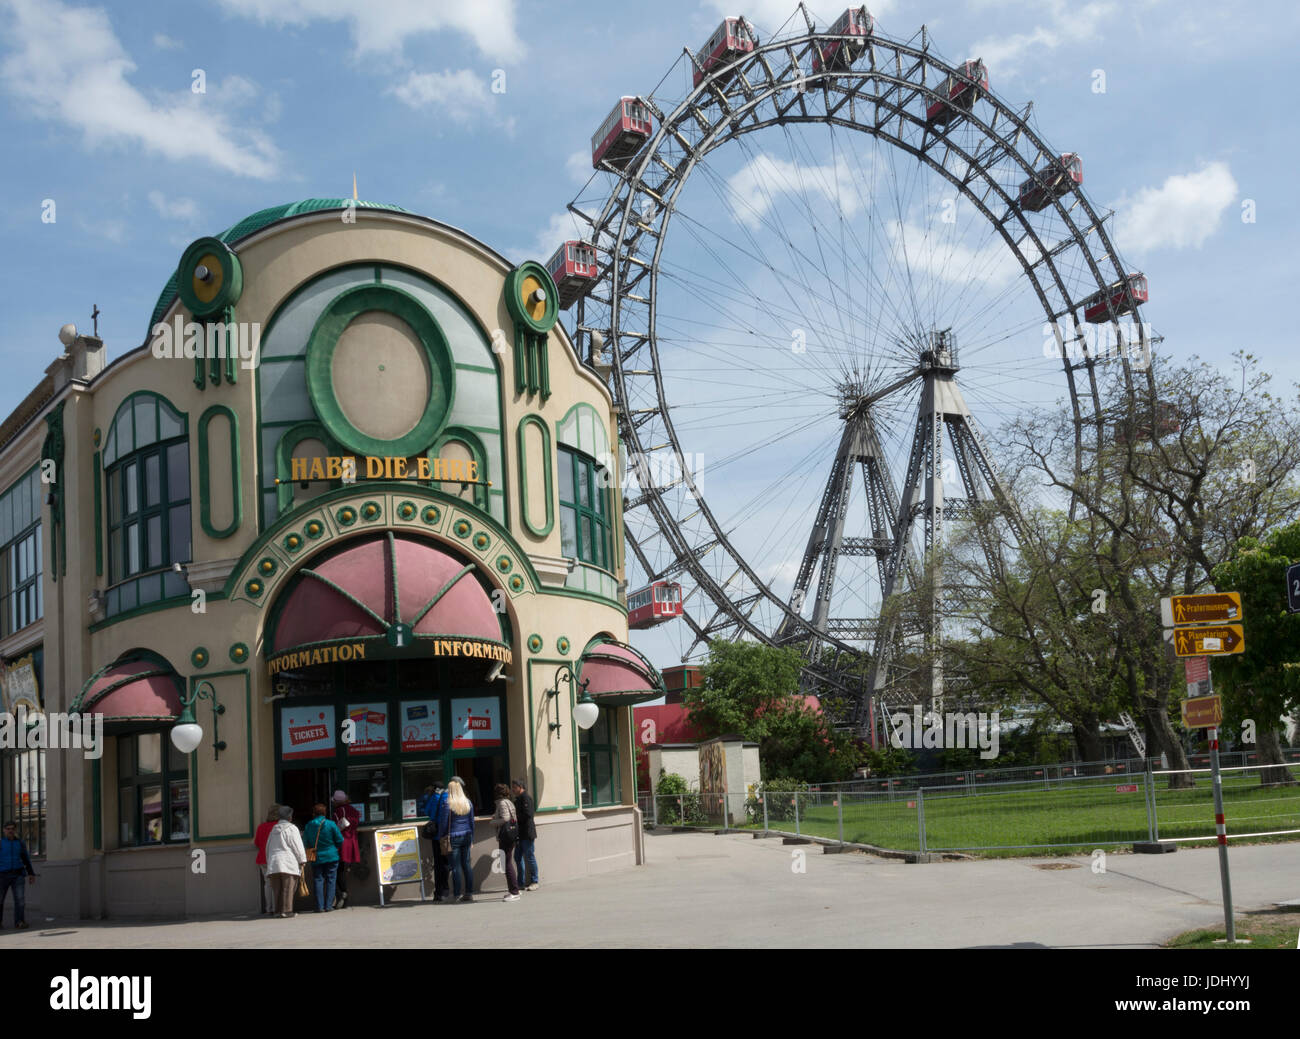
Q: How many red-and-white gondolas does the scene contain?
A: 9